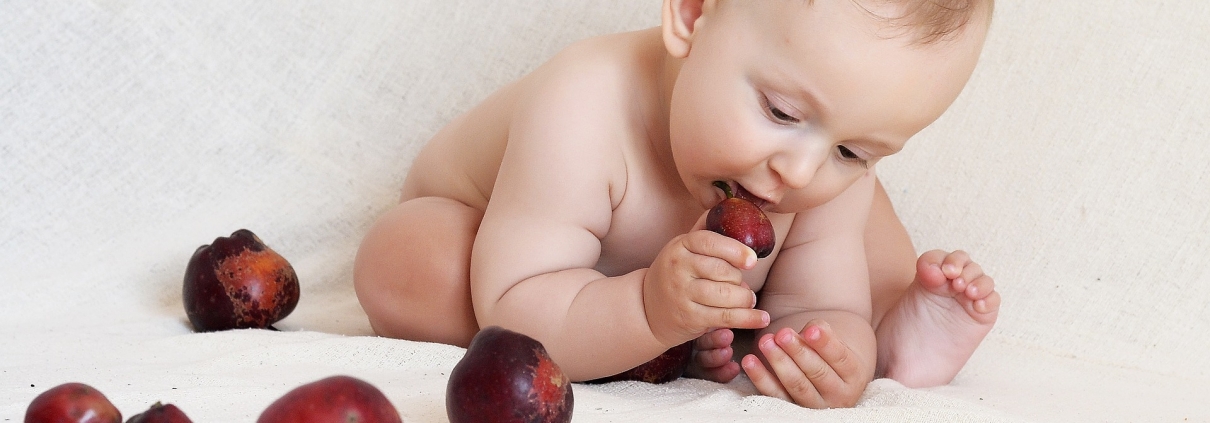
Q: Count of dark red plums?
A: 7